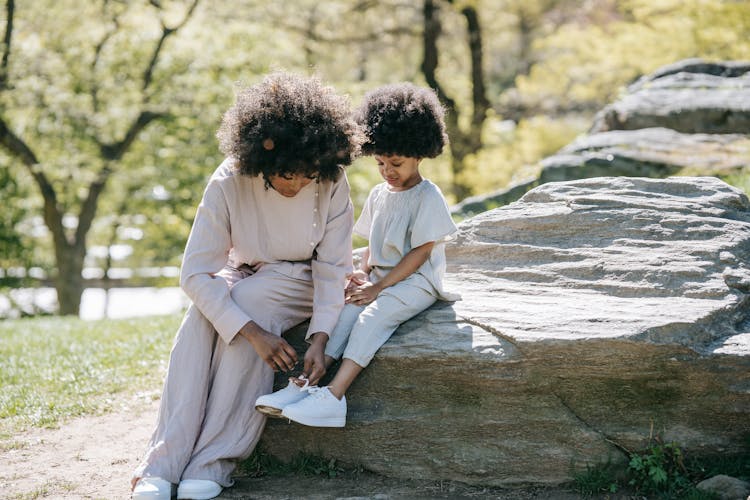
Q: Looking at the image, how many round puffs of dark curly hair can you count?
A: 2